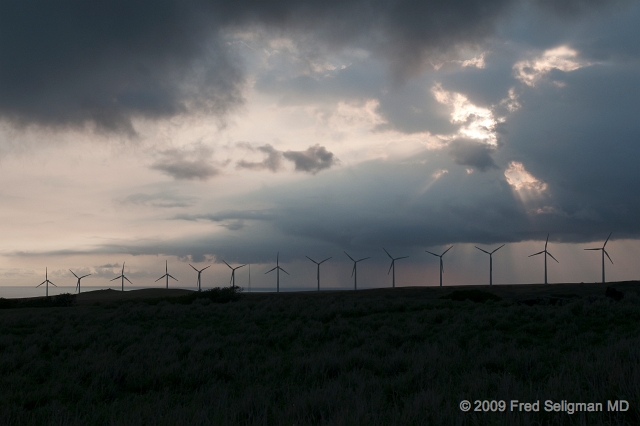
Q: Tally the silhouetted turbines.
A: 14